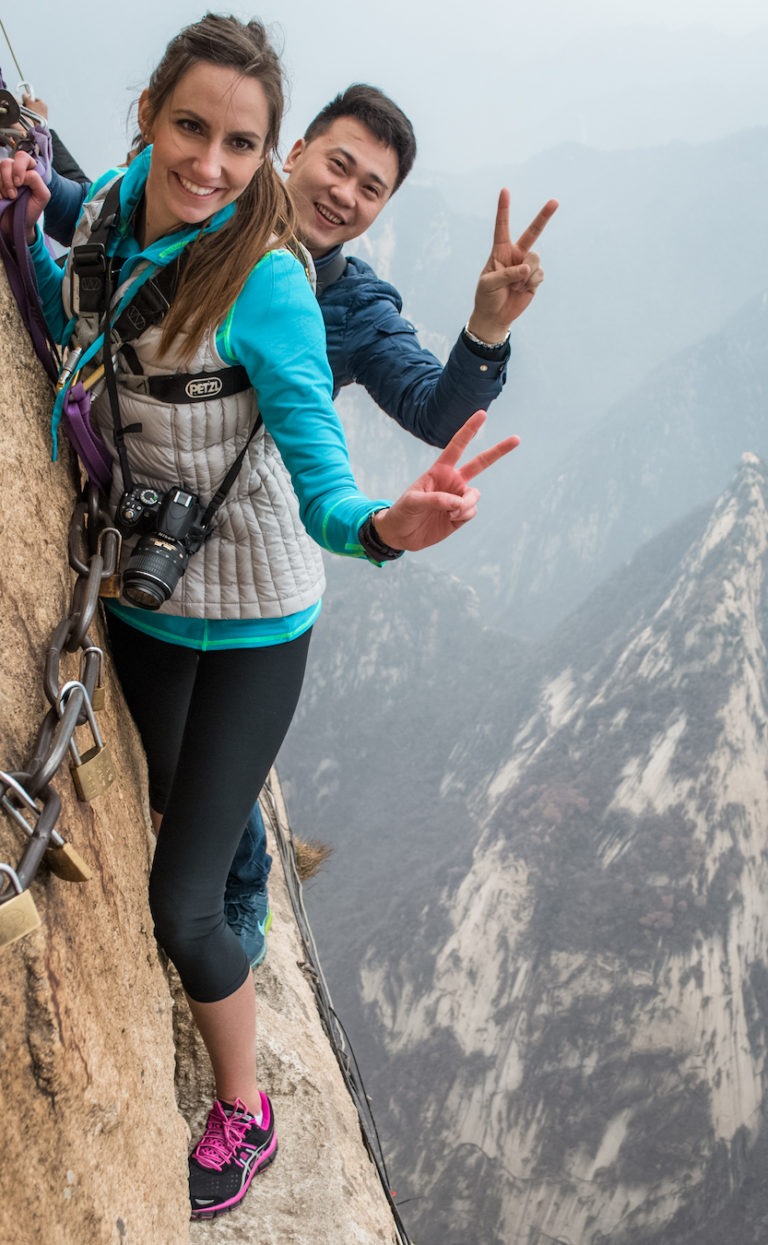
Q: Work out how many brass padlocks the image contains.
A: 5